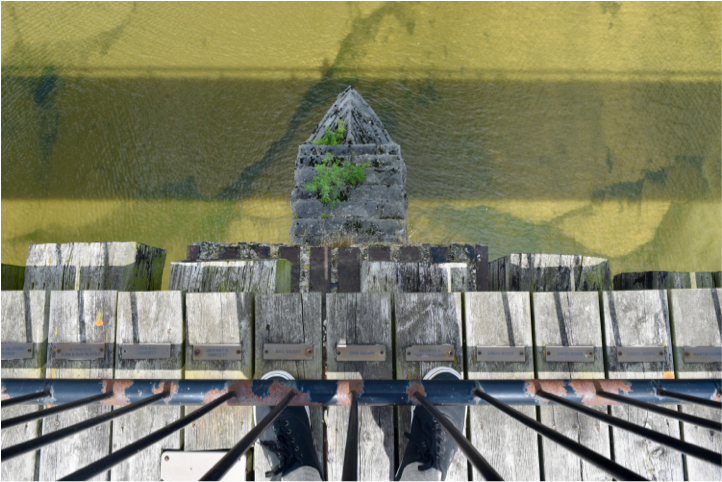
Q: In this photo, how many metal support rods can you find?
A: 11